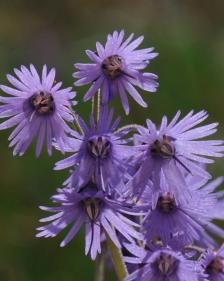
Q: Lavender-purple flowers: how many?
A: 8